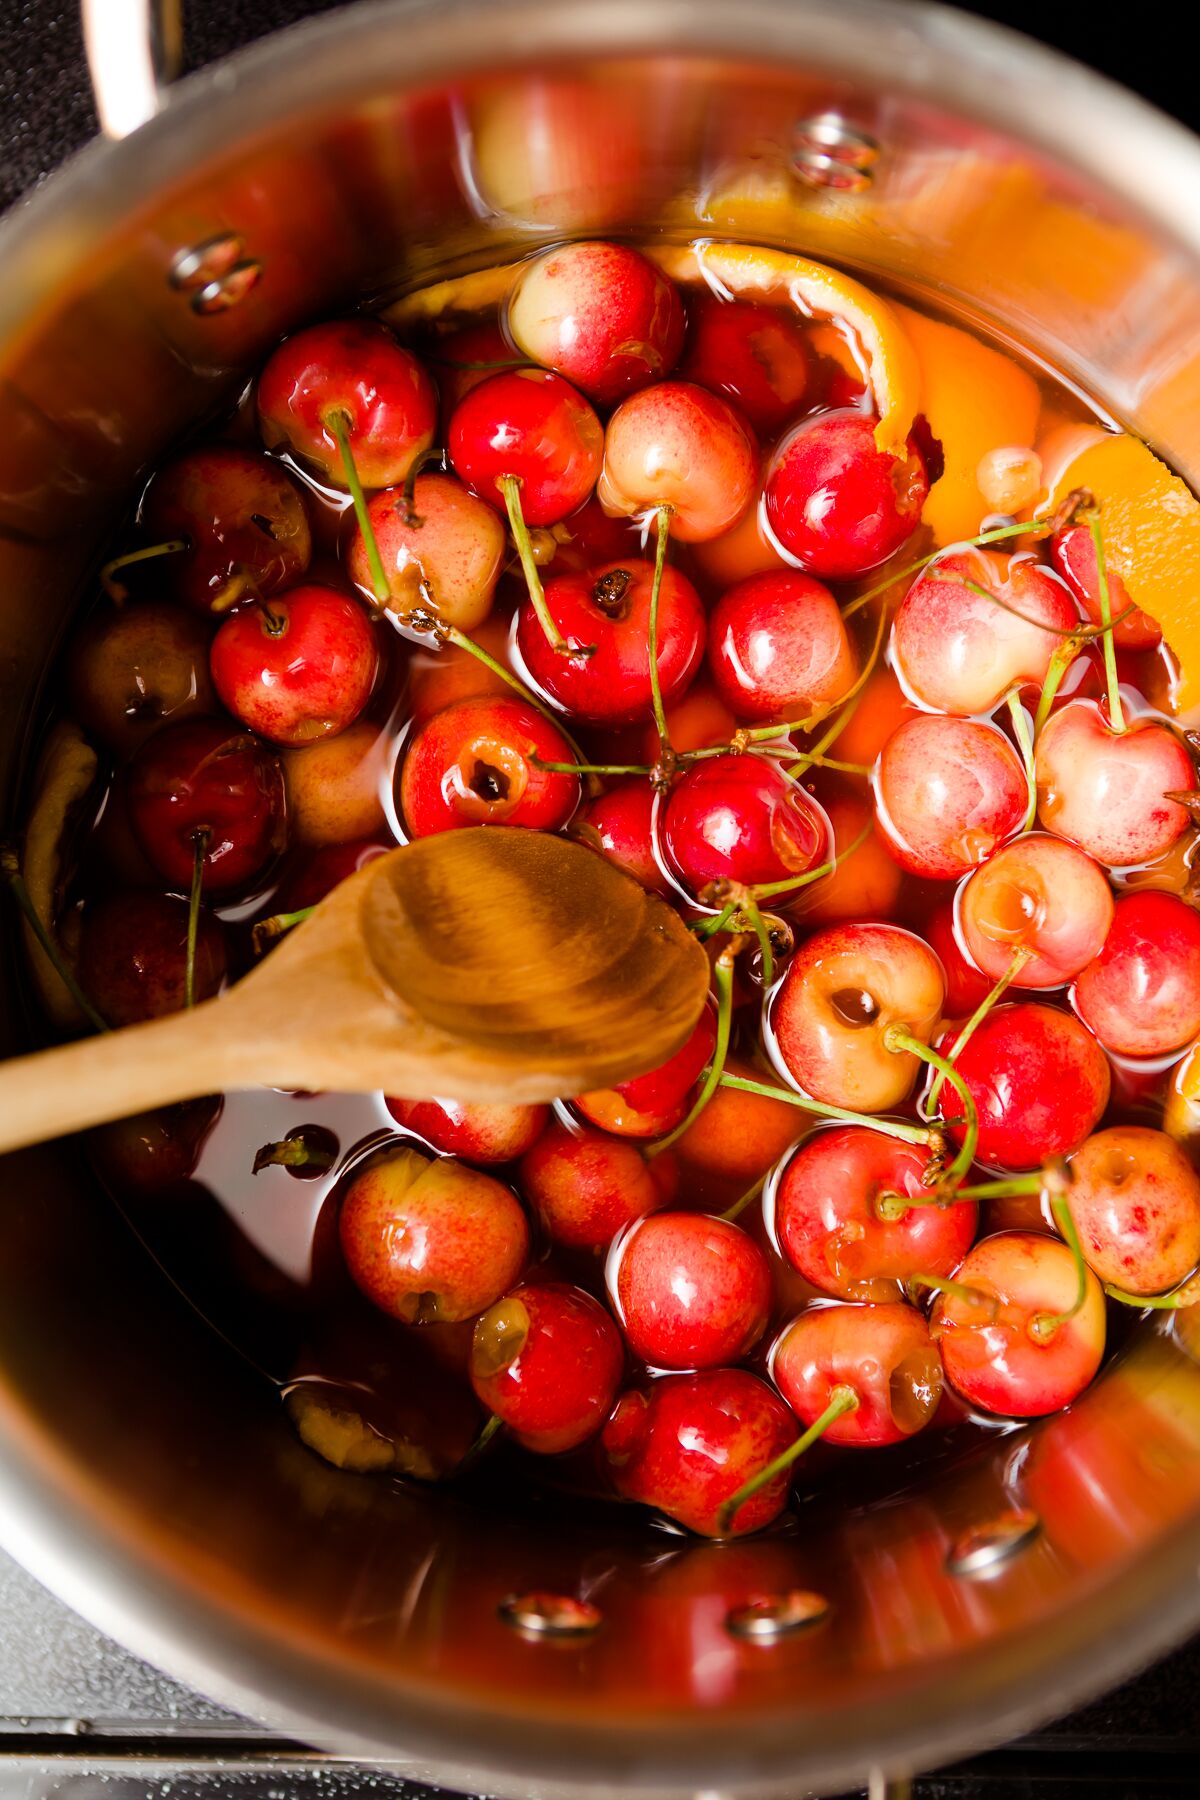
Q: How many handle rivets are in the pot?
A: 7